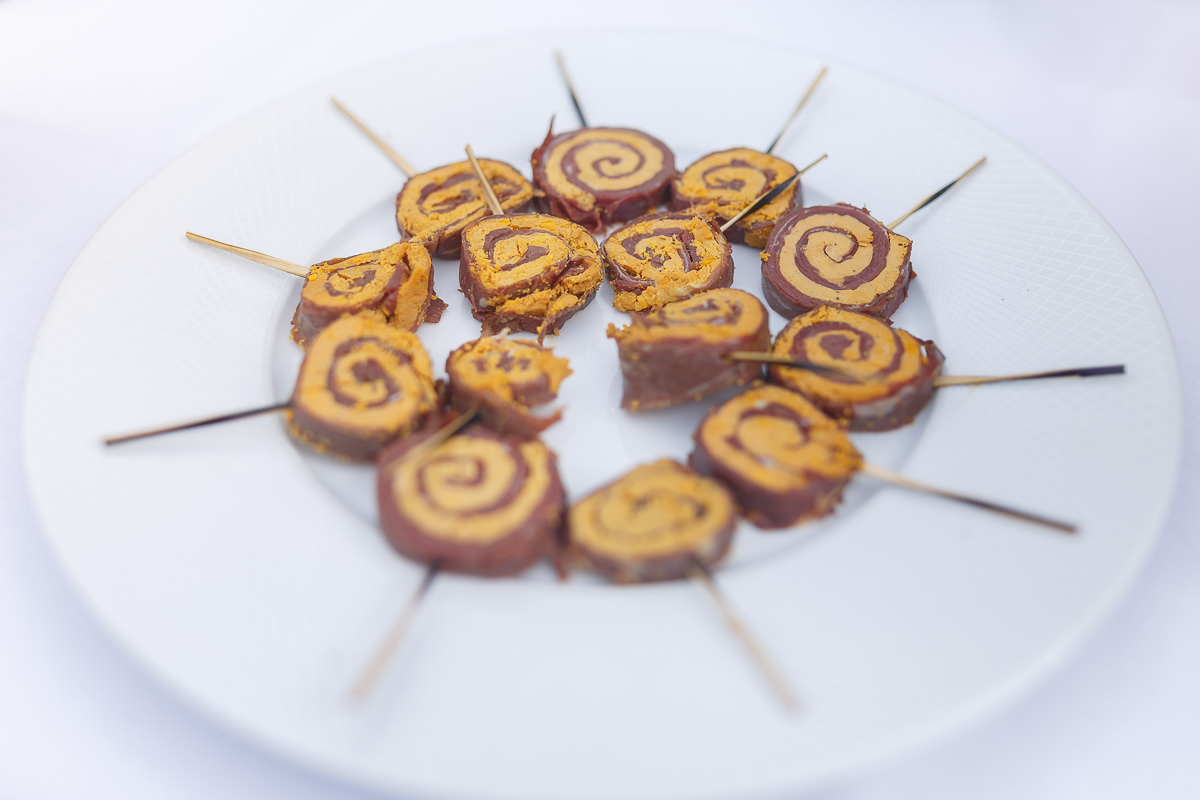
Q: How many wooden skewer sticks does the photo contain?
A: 14